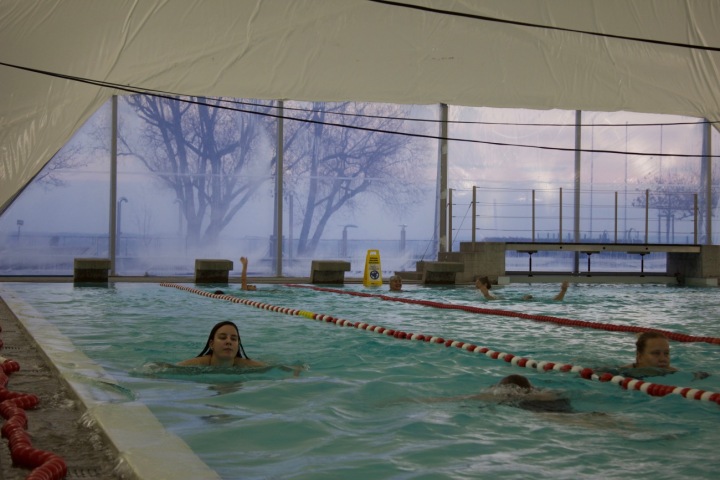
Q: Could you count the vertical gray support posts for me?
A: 5